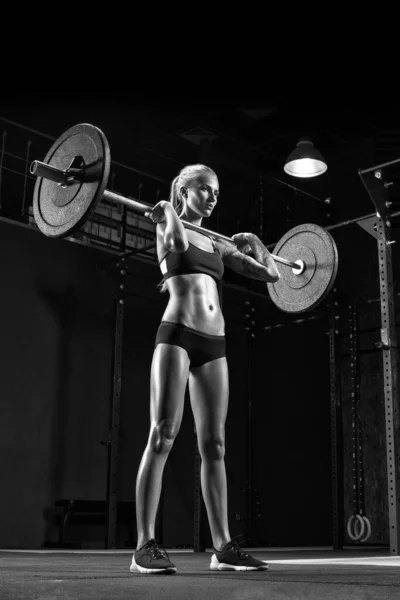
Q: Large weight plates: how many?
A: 2